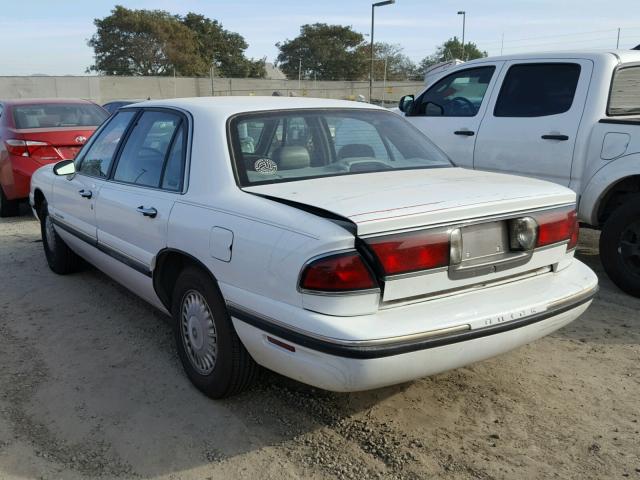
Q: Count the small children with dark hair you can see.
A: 0